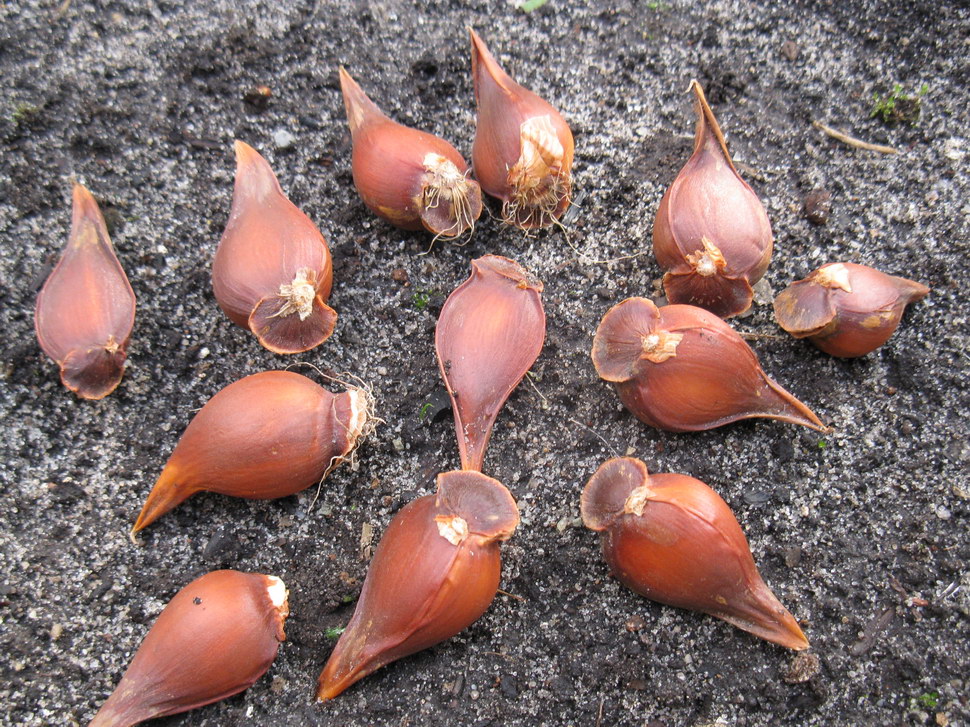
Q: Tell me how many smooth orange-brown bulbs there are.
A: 12